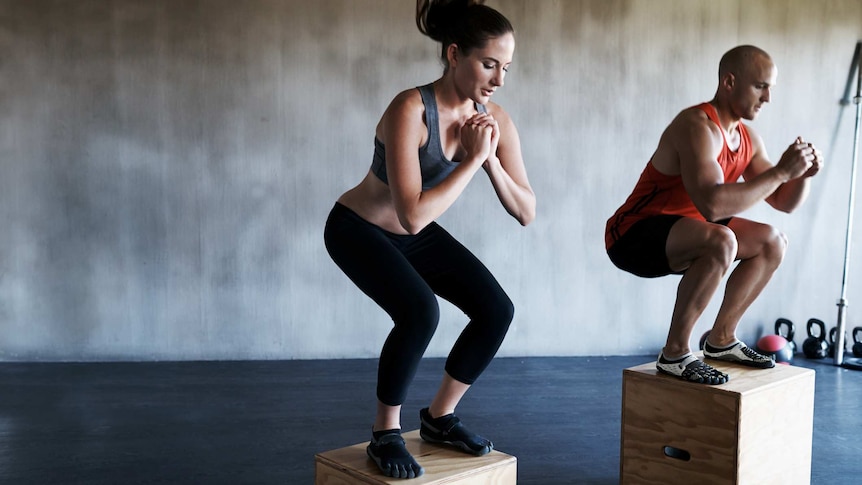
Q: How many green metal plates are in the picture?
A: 0